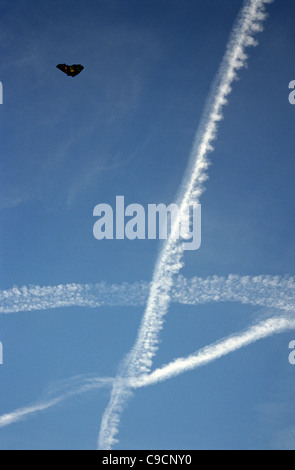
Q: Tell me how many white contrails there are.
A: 3